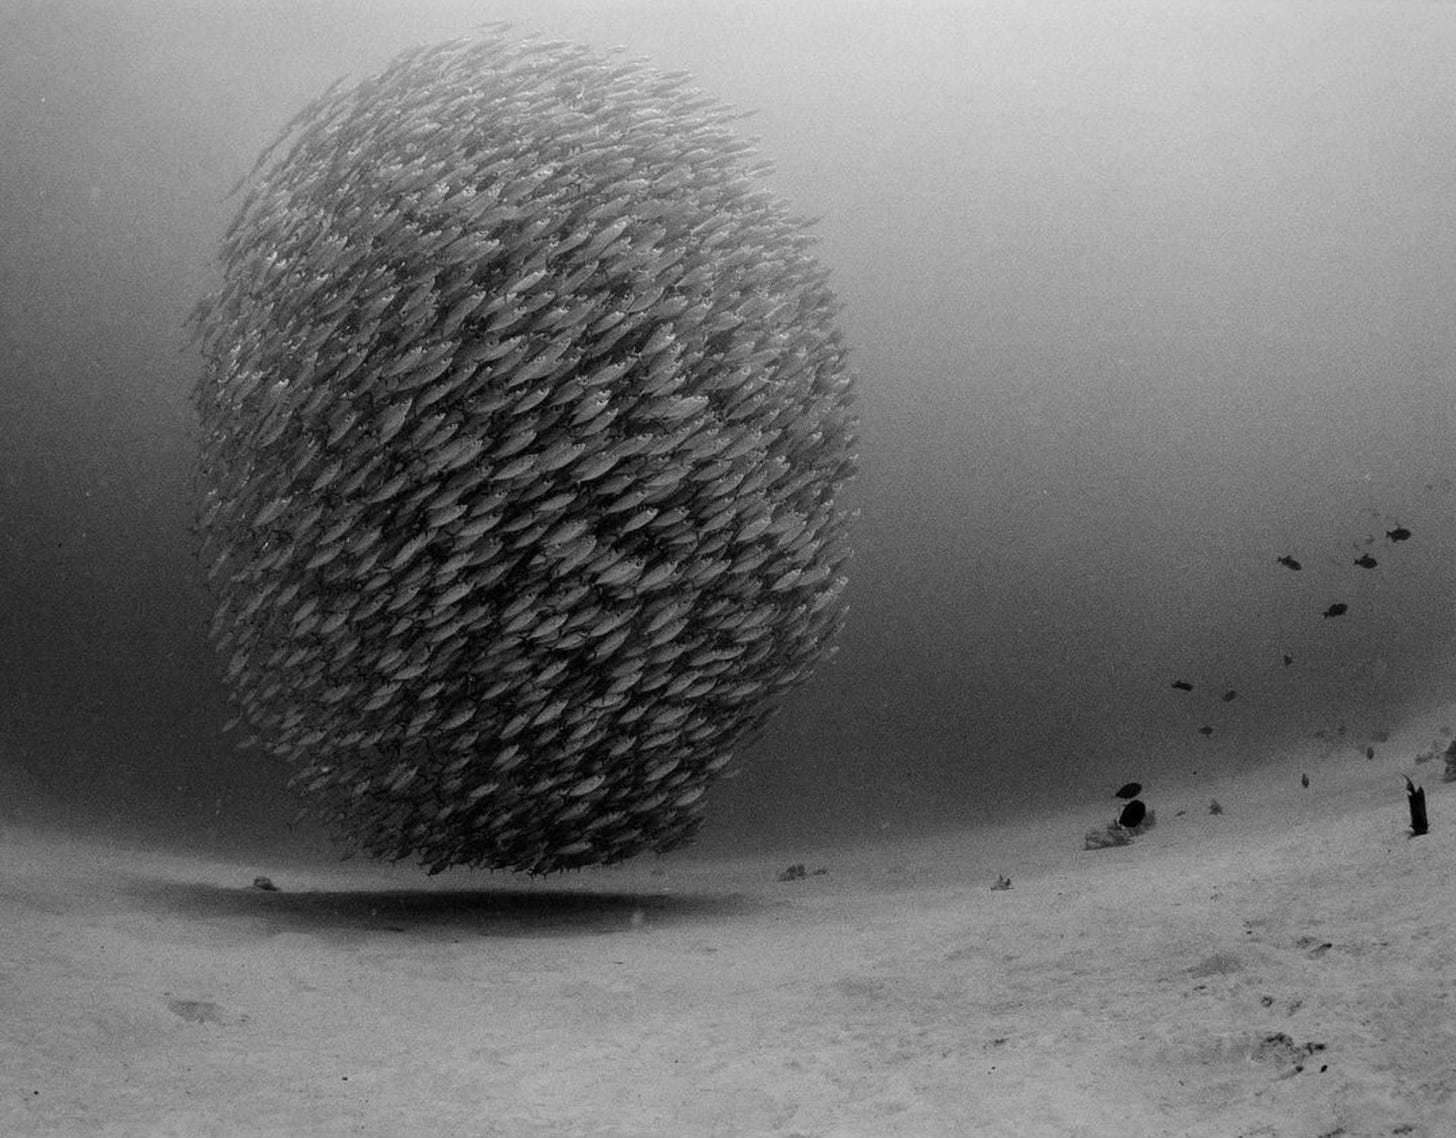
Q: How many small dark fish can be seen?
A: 12